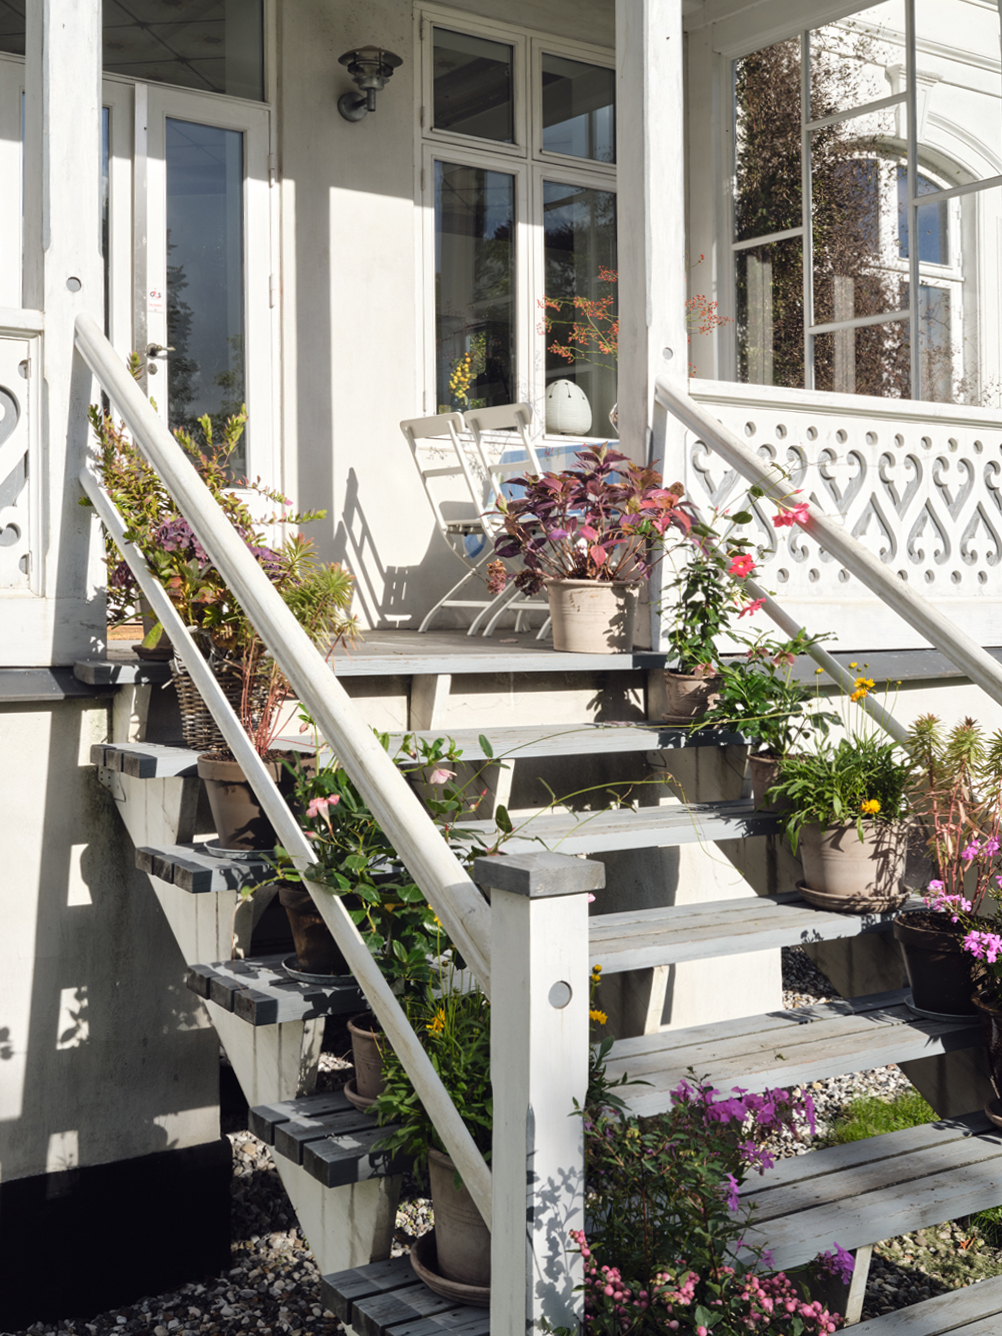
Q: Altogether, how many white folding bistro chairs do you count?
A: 2